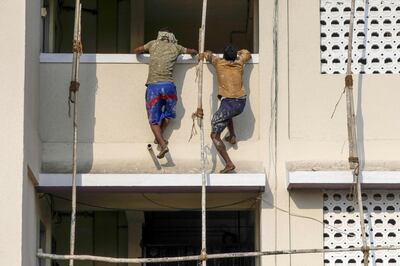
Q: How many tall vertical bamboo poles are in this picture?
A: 3